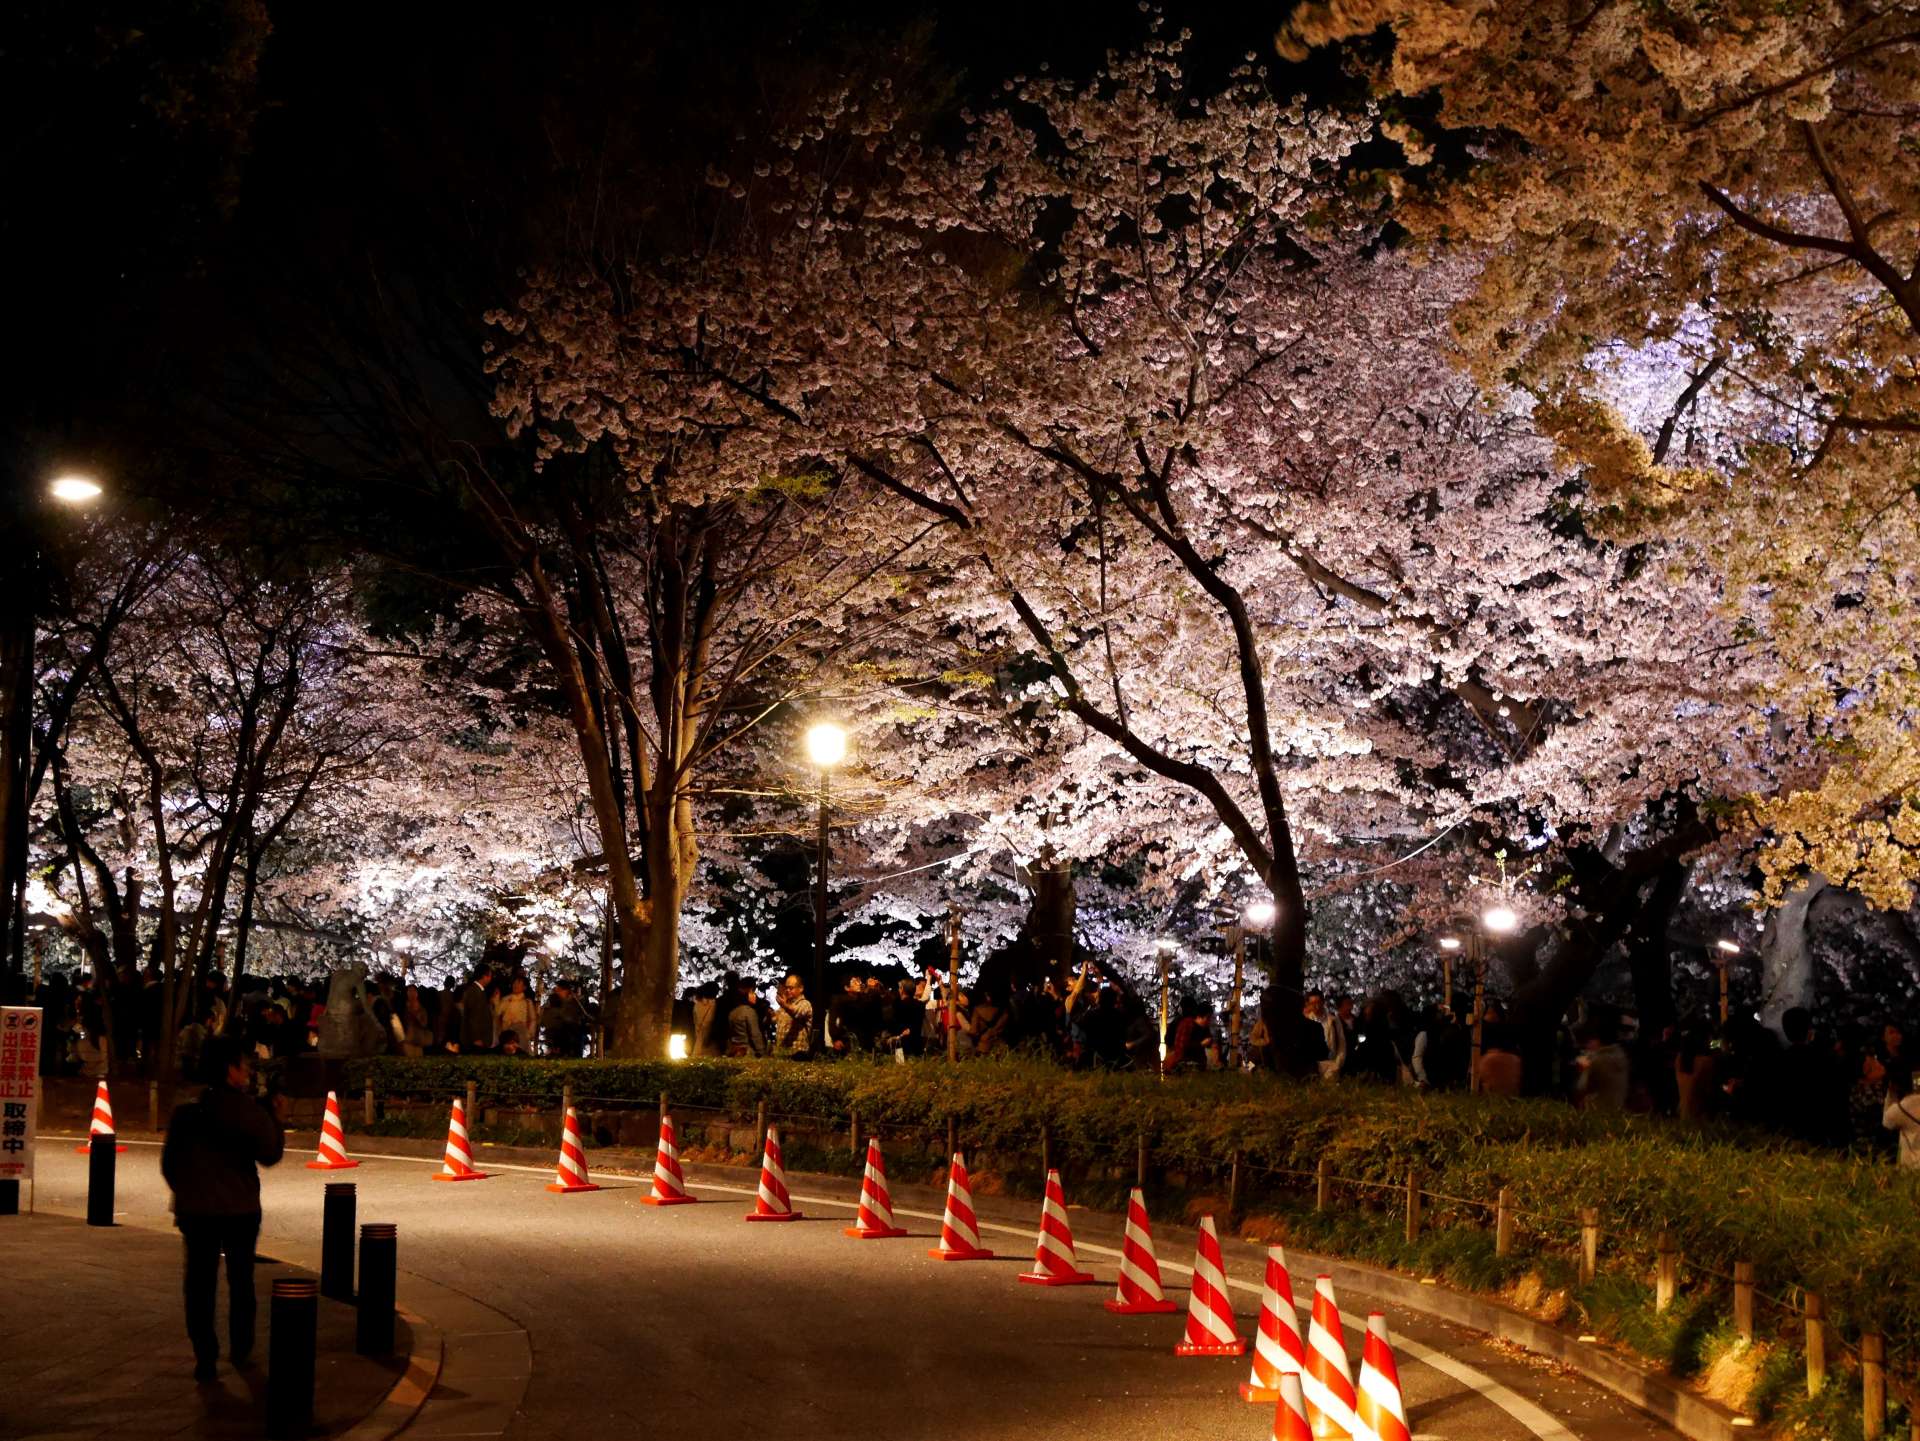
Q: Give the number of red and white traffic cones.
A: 15